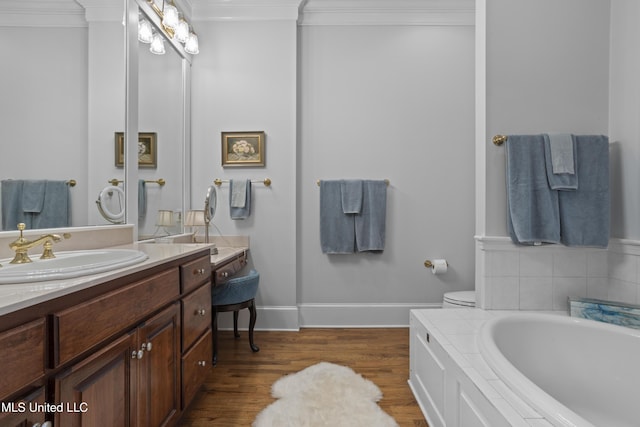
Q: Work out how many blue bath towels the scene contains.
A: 4